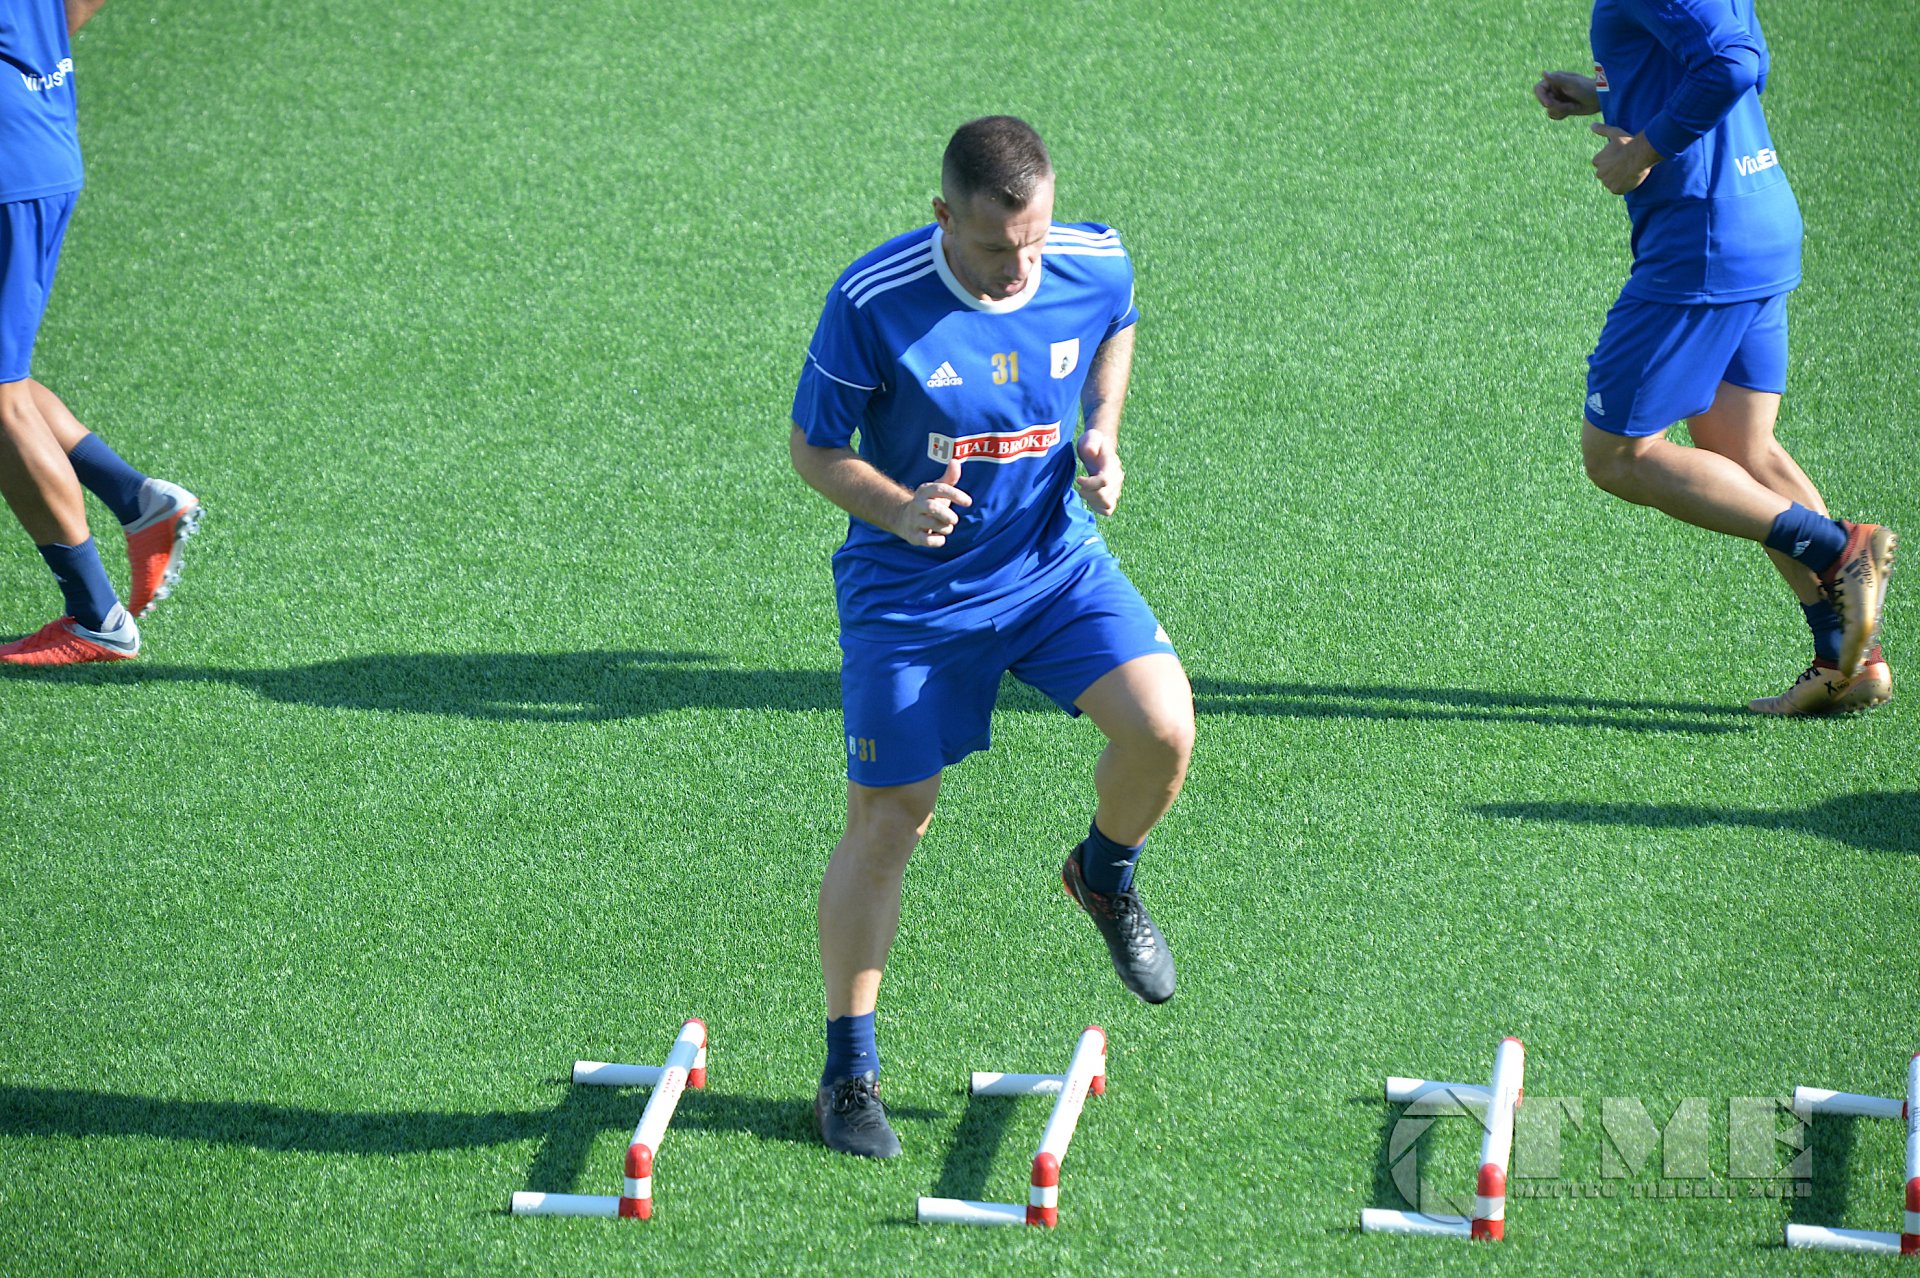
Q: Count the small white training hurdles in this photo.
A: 4